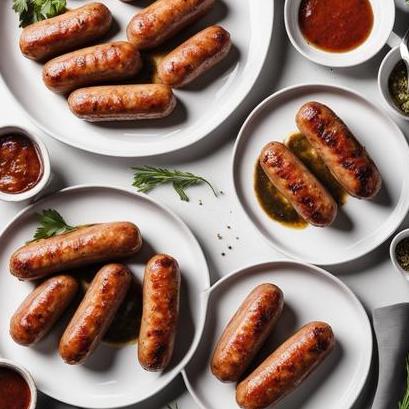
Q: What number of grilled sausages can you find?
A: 13